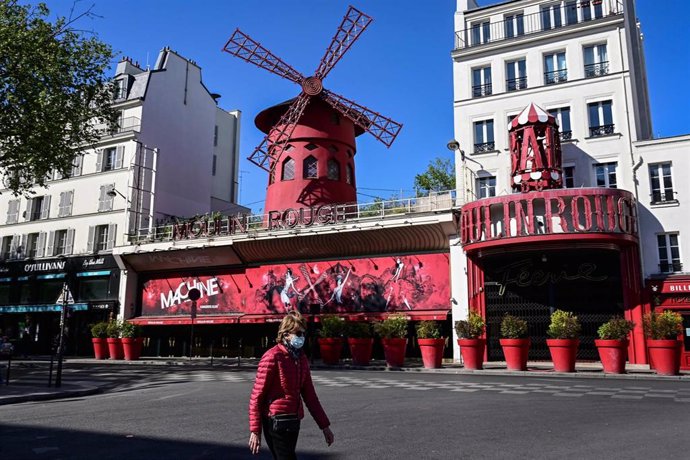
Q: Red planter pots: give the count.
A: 12